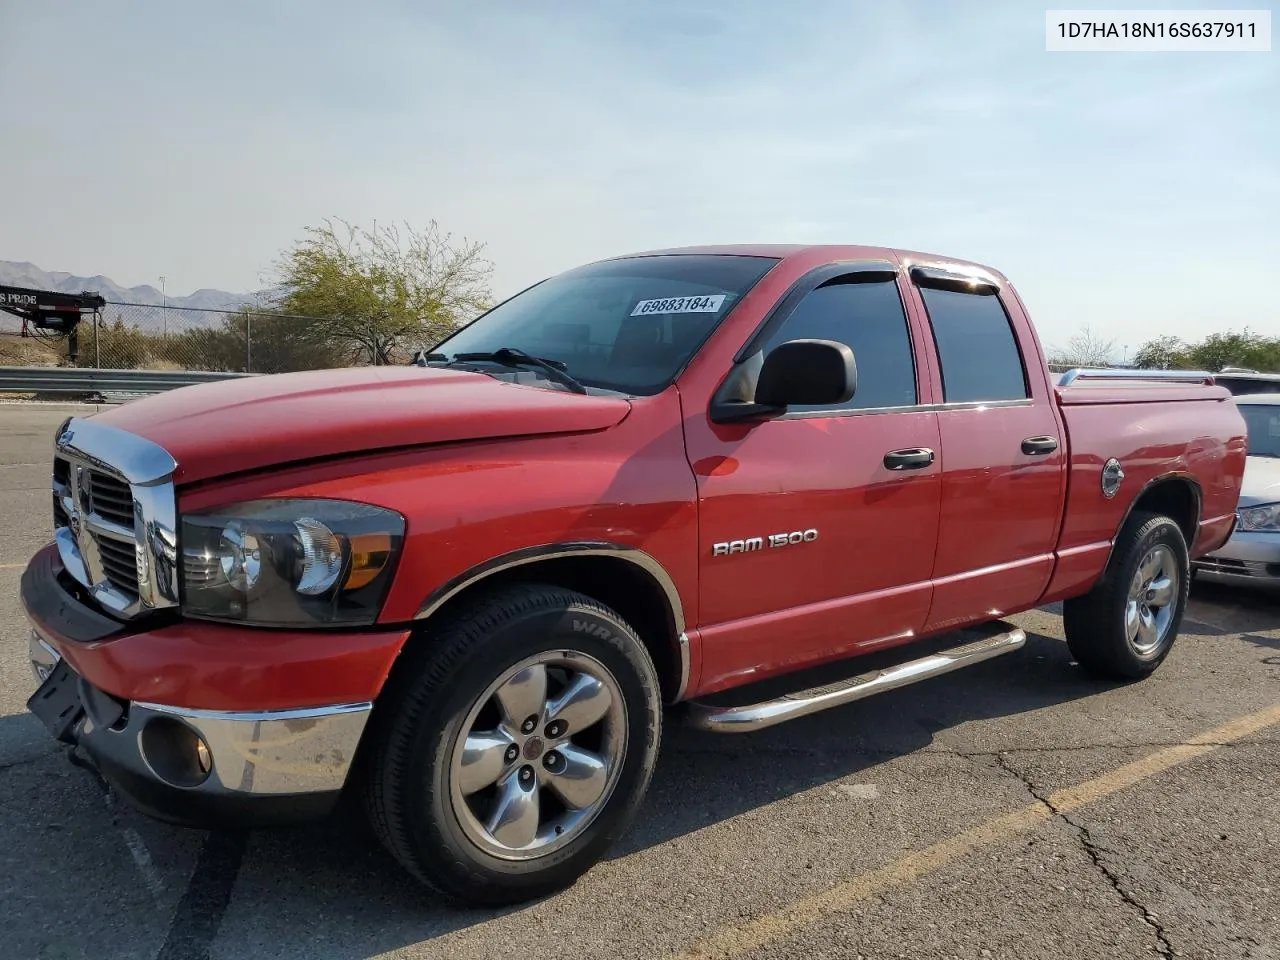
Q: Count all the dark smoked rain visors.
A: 2